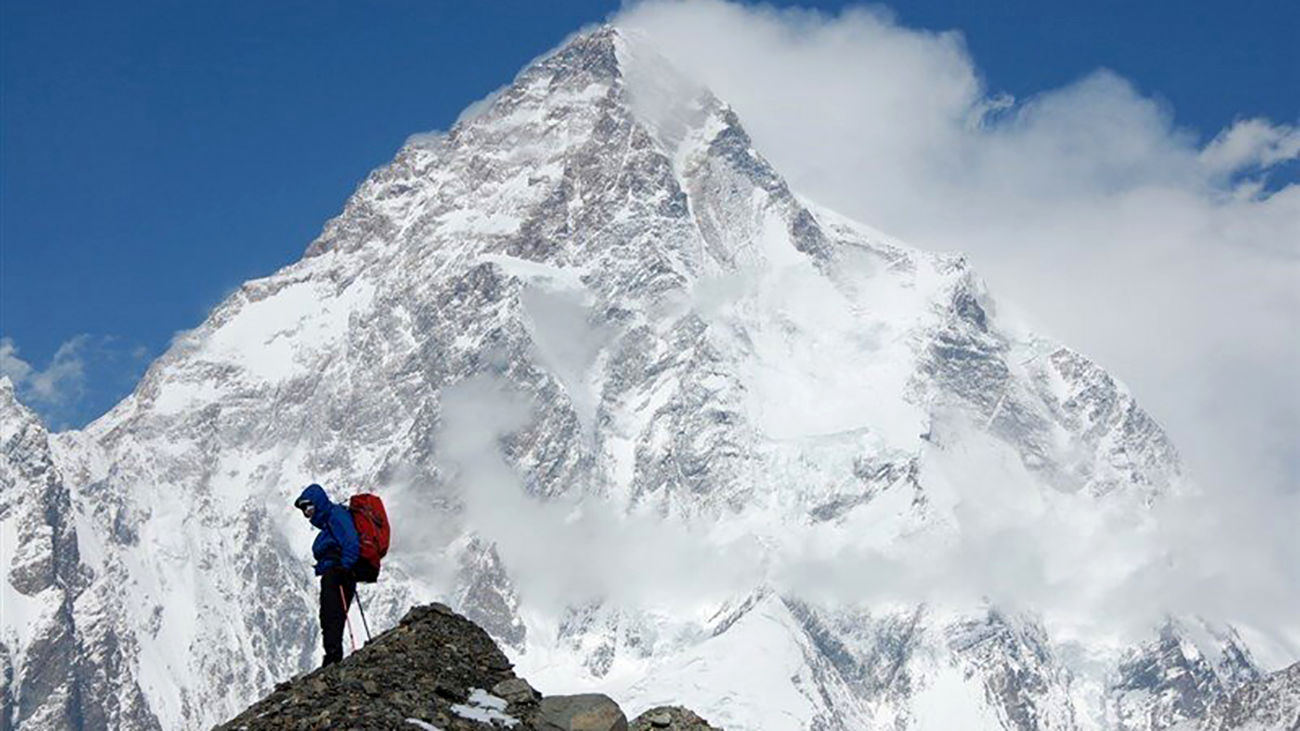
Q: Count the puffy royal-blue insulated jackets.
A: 1